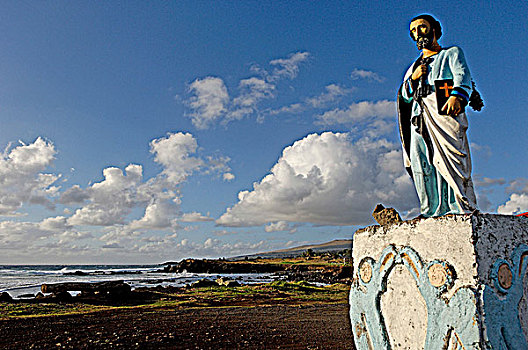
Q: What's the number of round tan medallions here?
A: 3